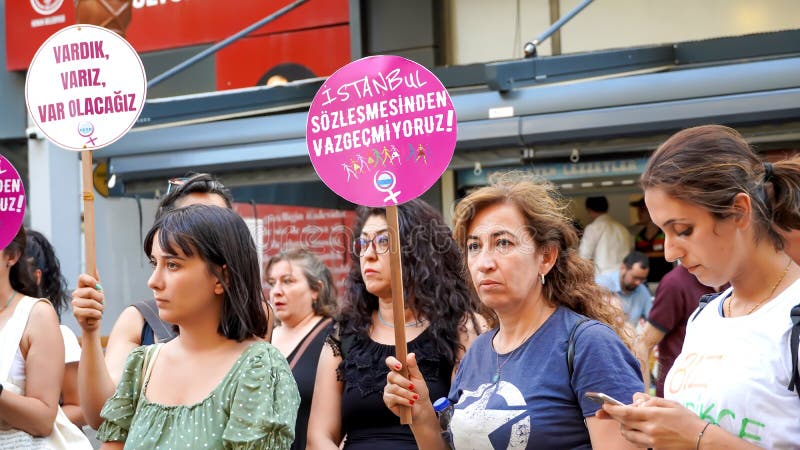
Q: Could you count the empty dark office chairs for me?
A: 0